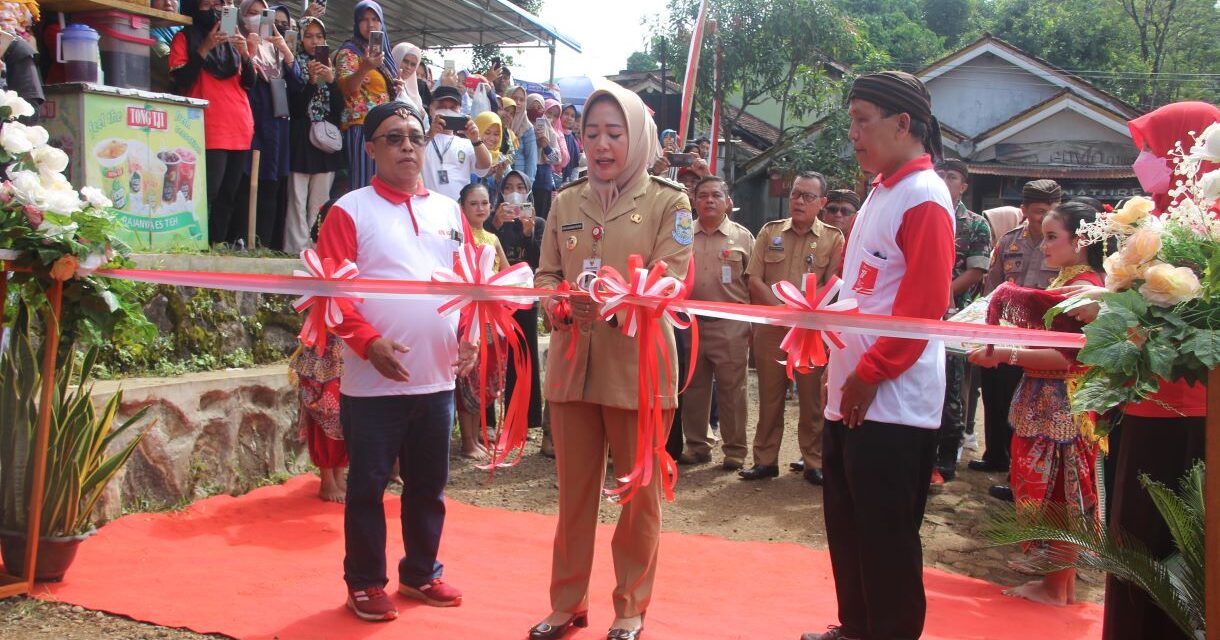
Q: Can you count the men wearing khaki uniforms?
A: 2